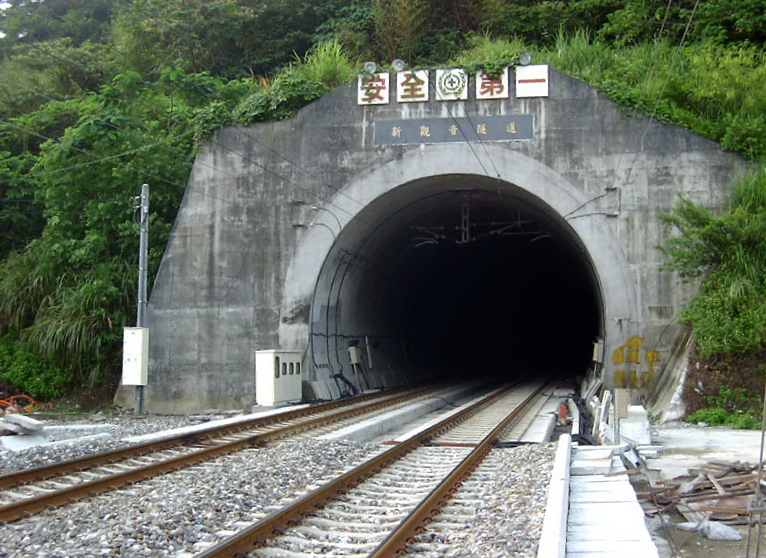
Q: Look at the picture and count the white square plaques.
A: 5